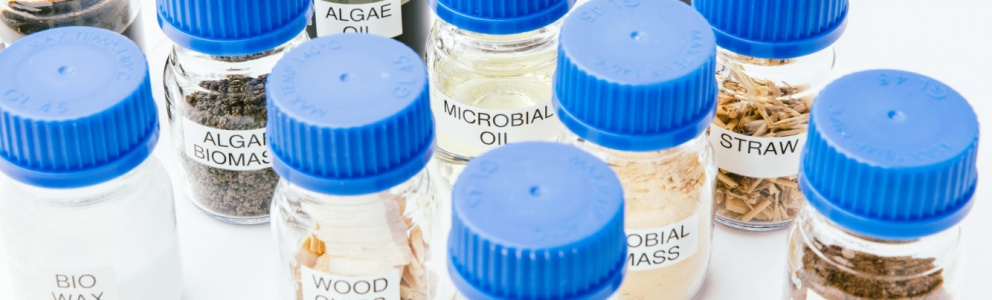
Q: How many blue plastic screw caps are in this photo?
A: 8